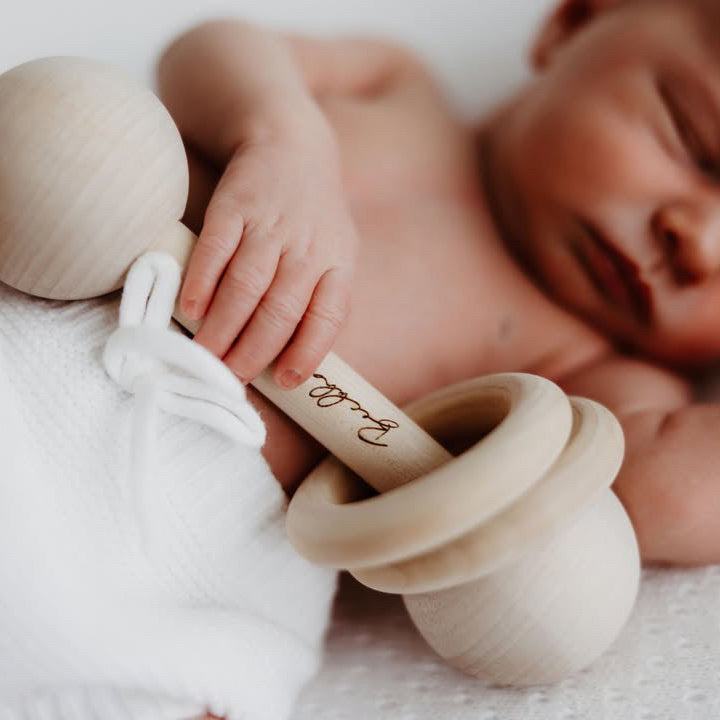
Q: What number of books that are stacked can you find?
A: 0